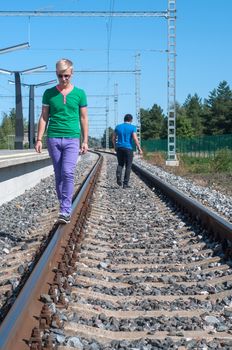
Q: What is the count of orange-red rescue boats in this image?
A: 0